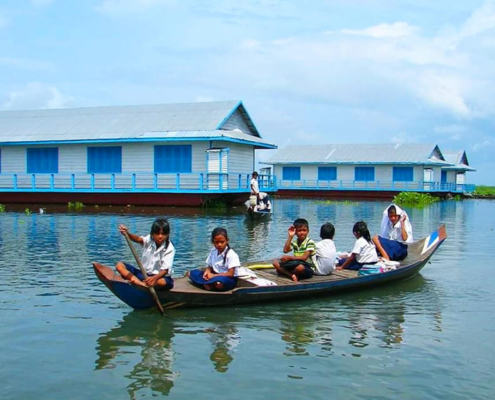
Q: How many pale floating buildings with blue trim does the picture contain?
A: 3